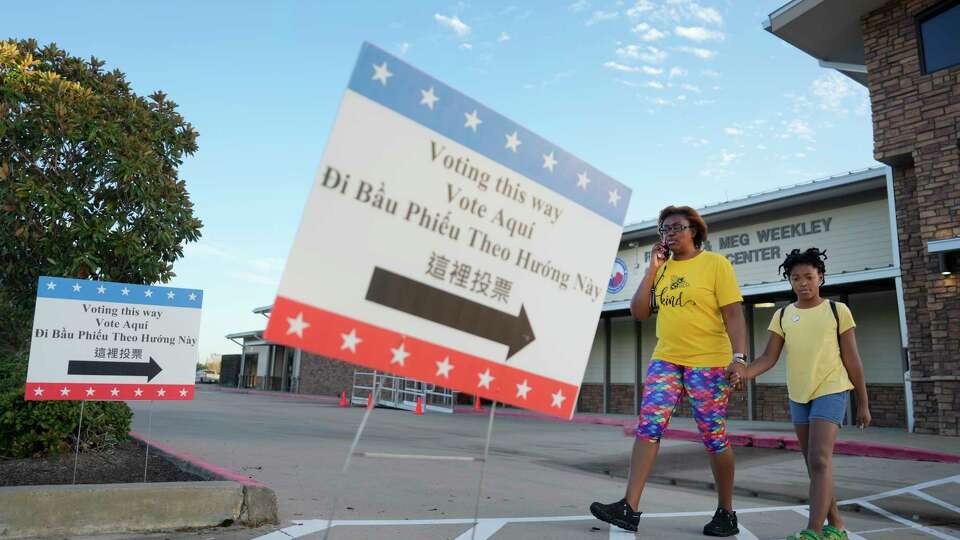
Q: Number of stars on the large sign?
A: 14